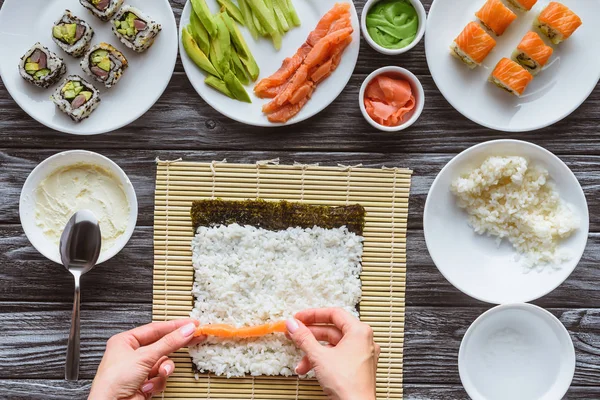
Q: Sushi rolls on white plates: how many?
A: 12